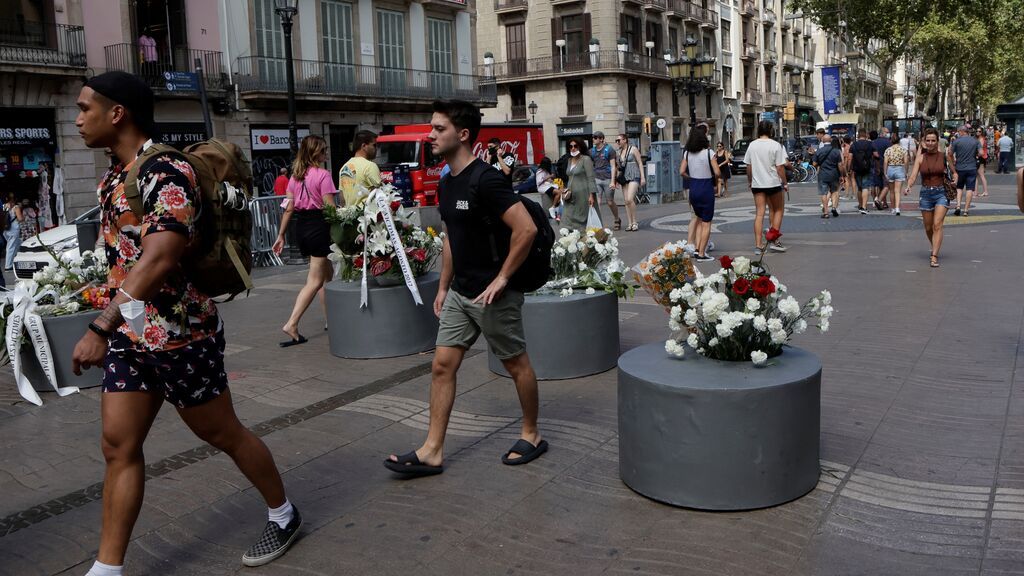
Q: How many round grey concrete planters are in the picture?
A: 4